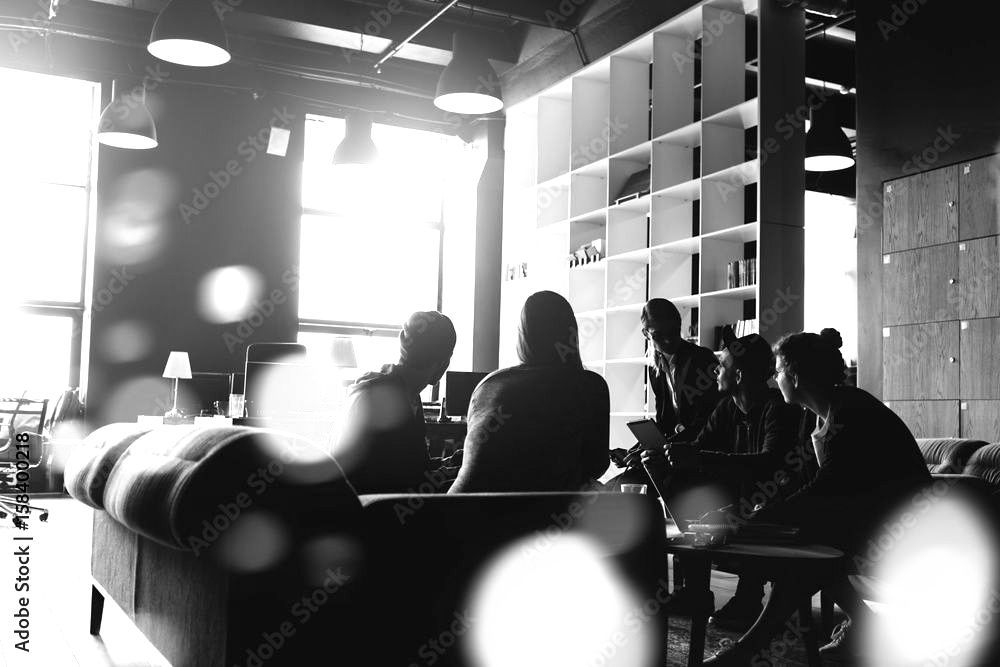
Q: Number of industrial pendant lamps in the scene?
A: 5